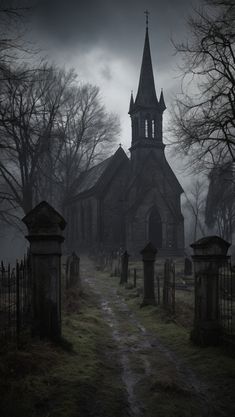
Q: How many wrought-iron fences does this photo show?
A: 2